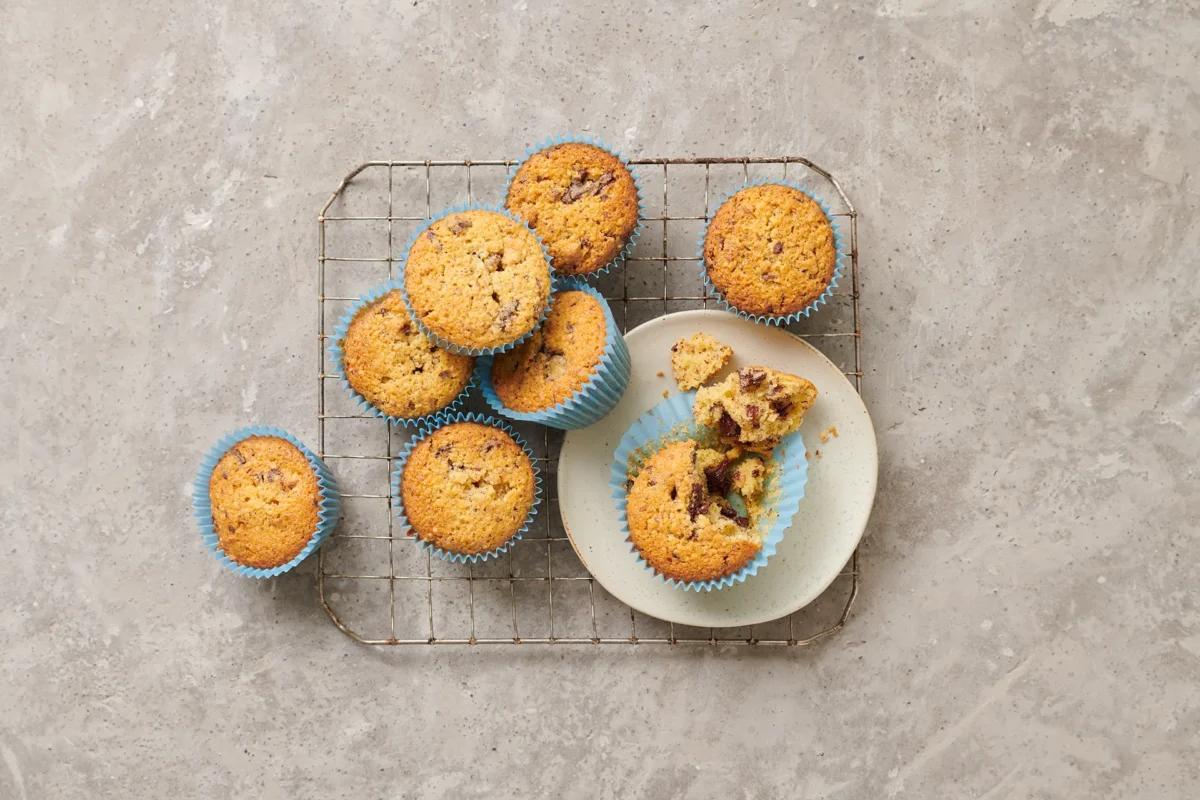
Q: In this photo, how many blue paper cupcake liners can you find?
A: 8